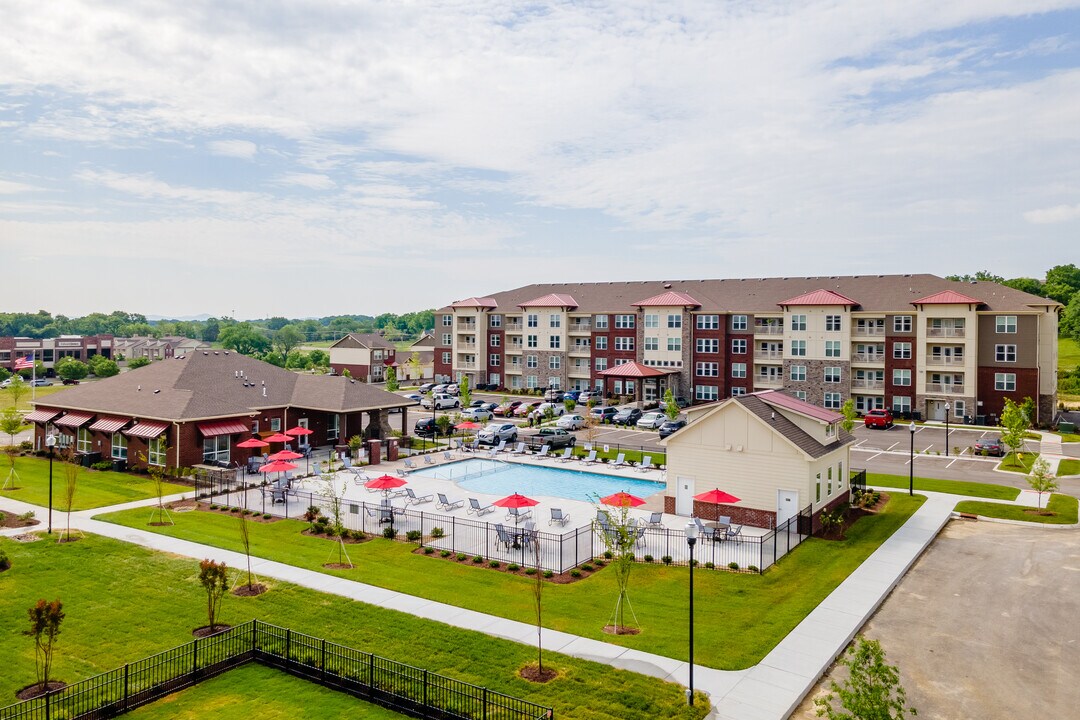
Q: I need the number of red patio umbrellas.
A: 10